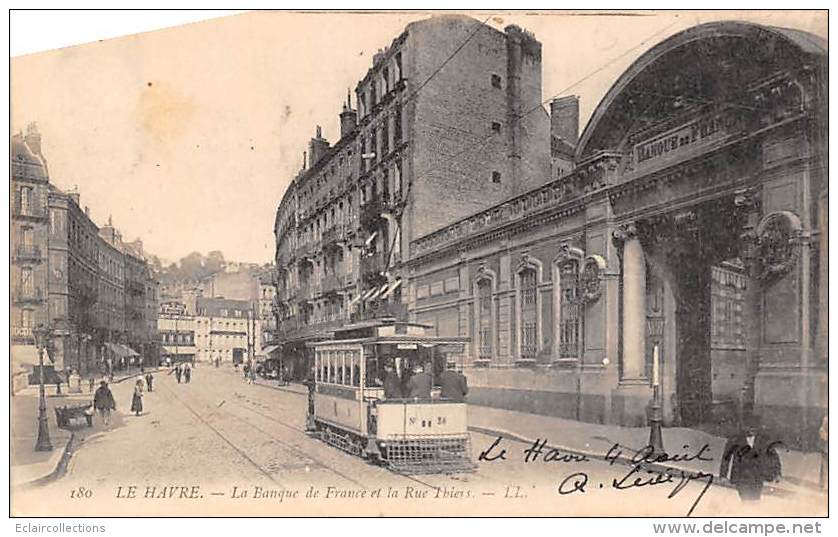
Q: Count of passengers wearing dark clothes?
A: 3